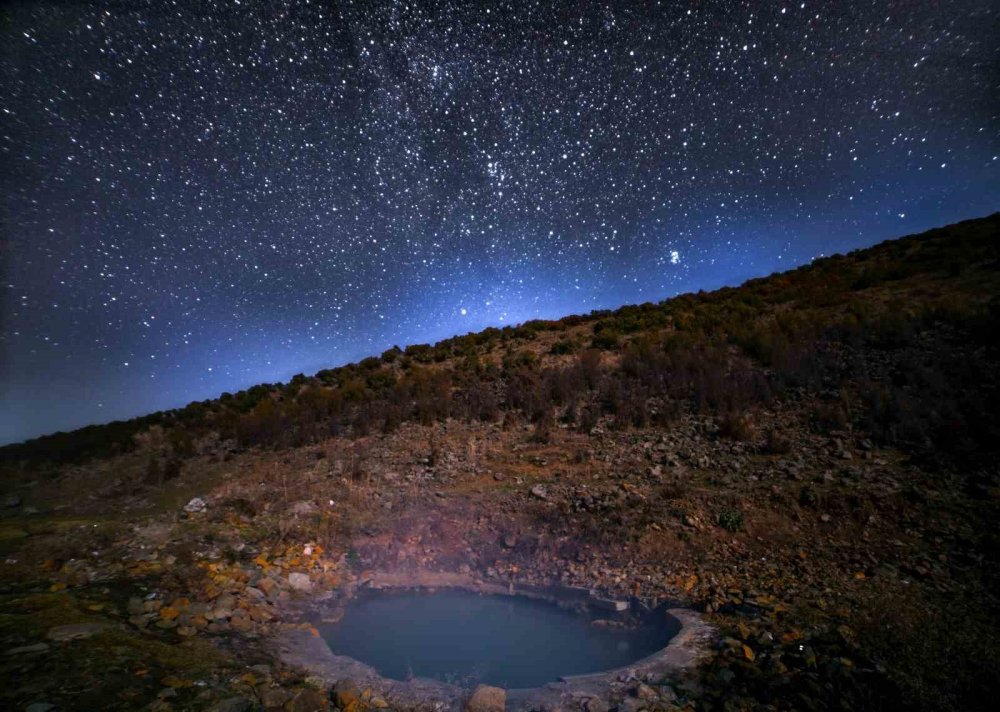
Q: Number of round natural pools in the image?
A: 1